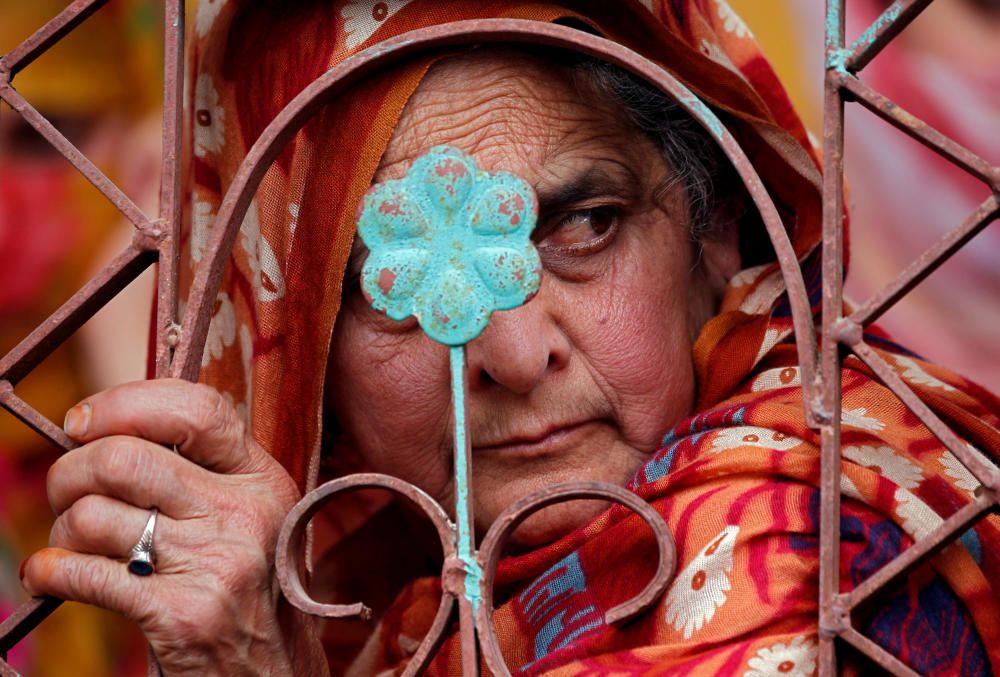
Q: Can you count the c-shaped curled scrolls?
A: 2